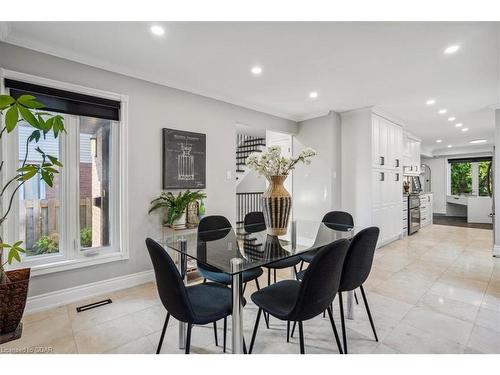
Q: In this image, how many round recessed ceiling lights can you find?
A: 11